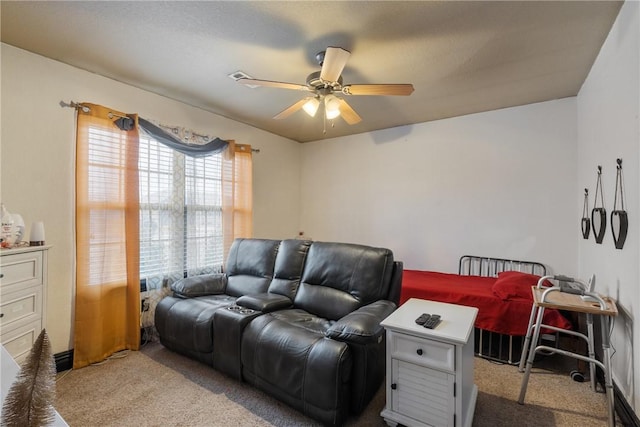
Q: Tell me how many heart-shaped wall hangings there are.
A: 3